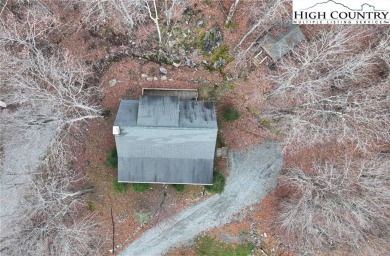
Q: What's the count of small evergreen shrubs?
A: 6